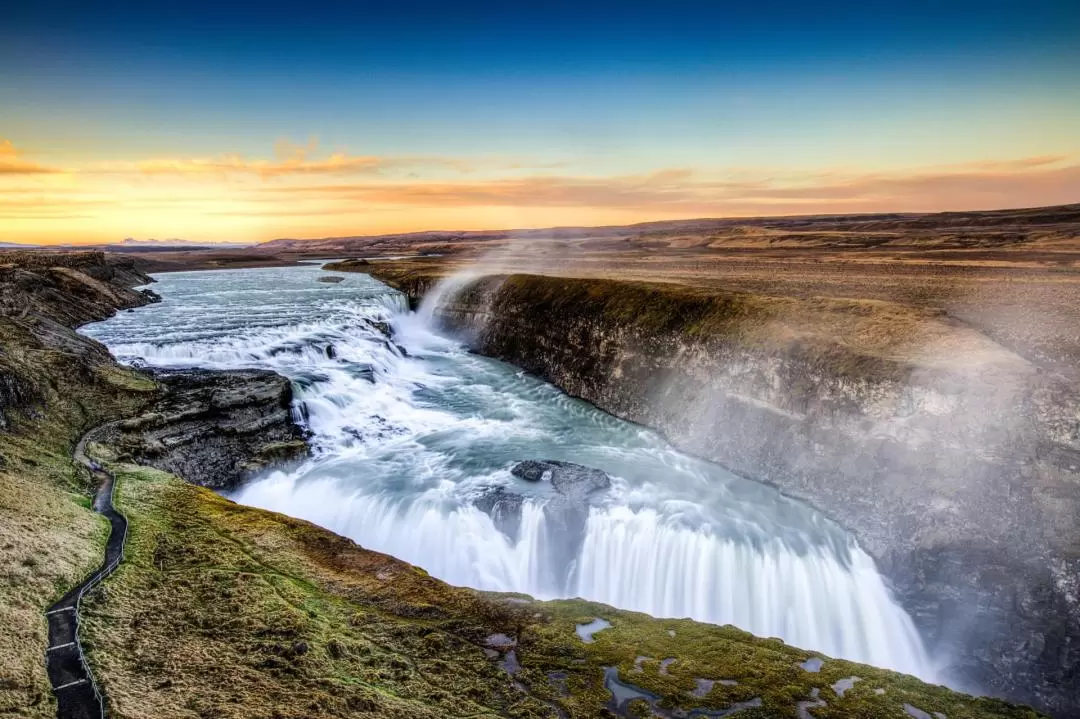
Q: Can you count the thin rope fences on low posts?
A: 1